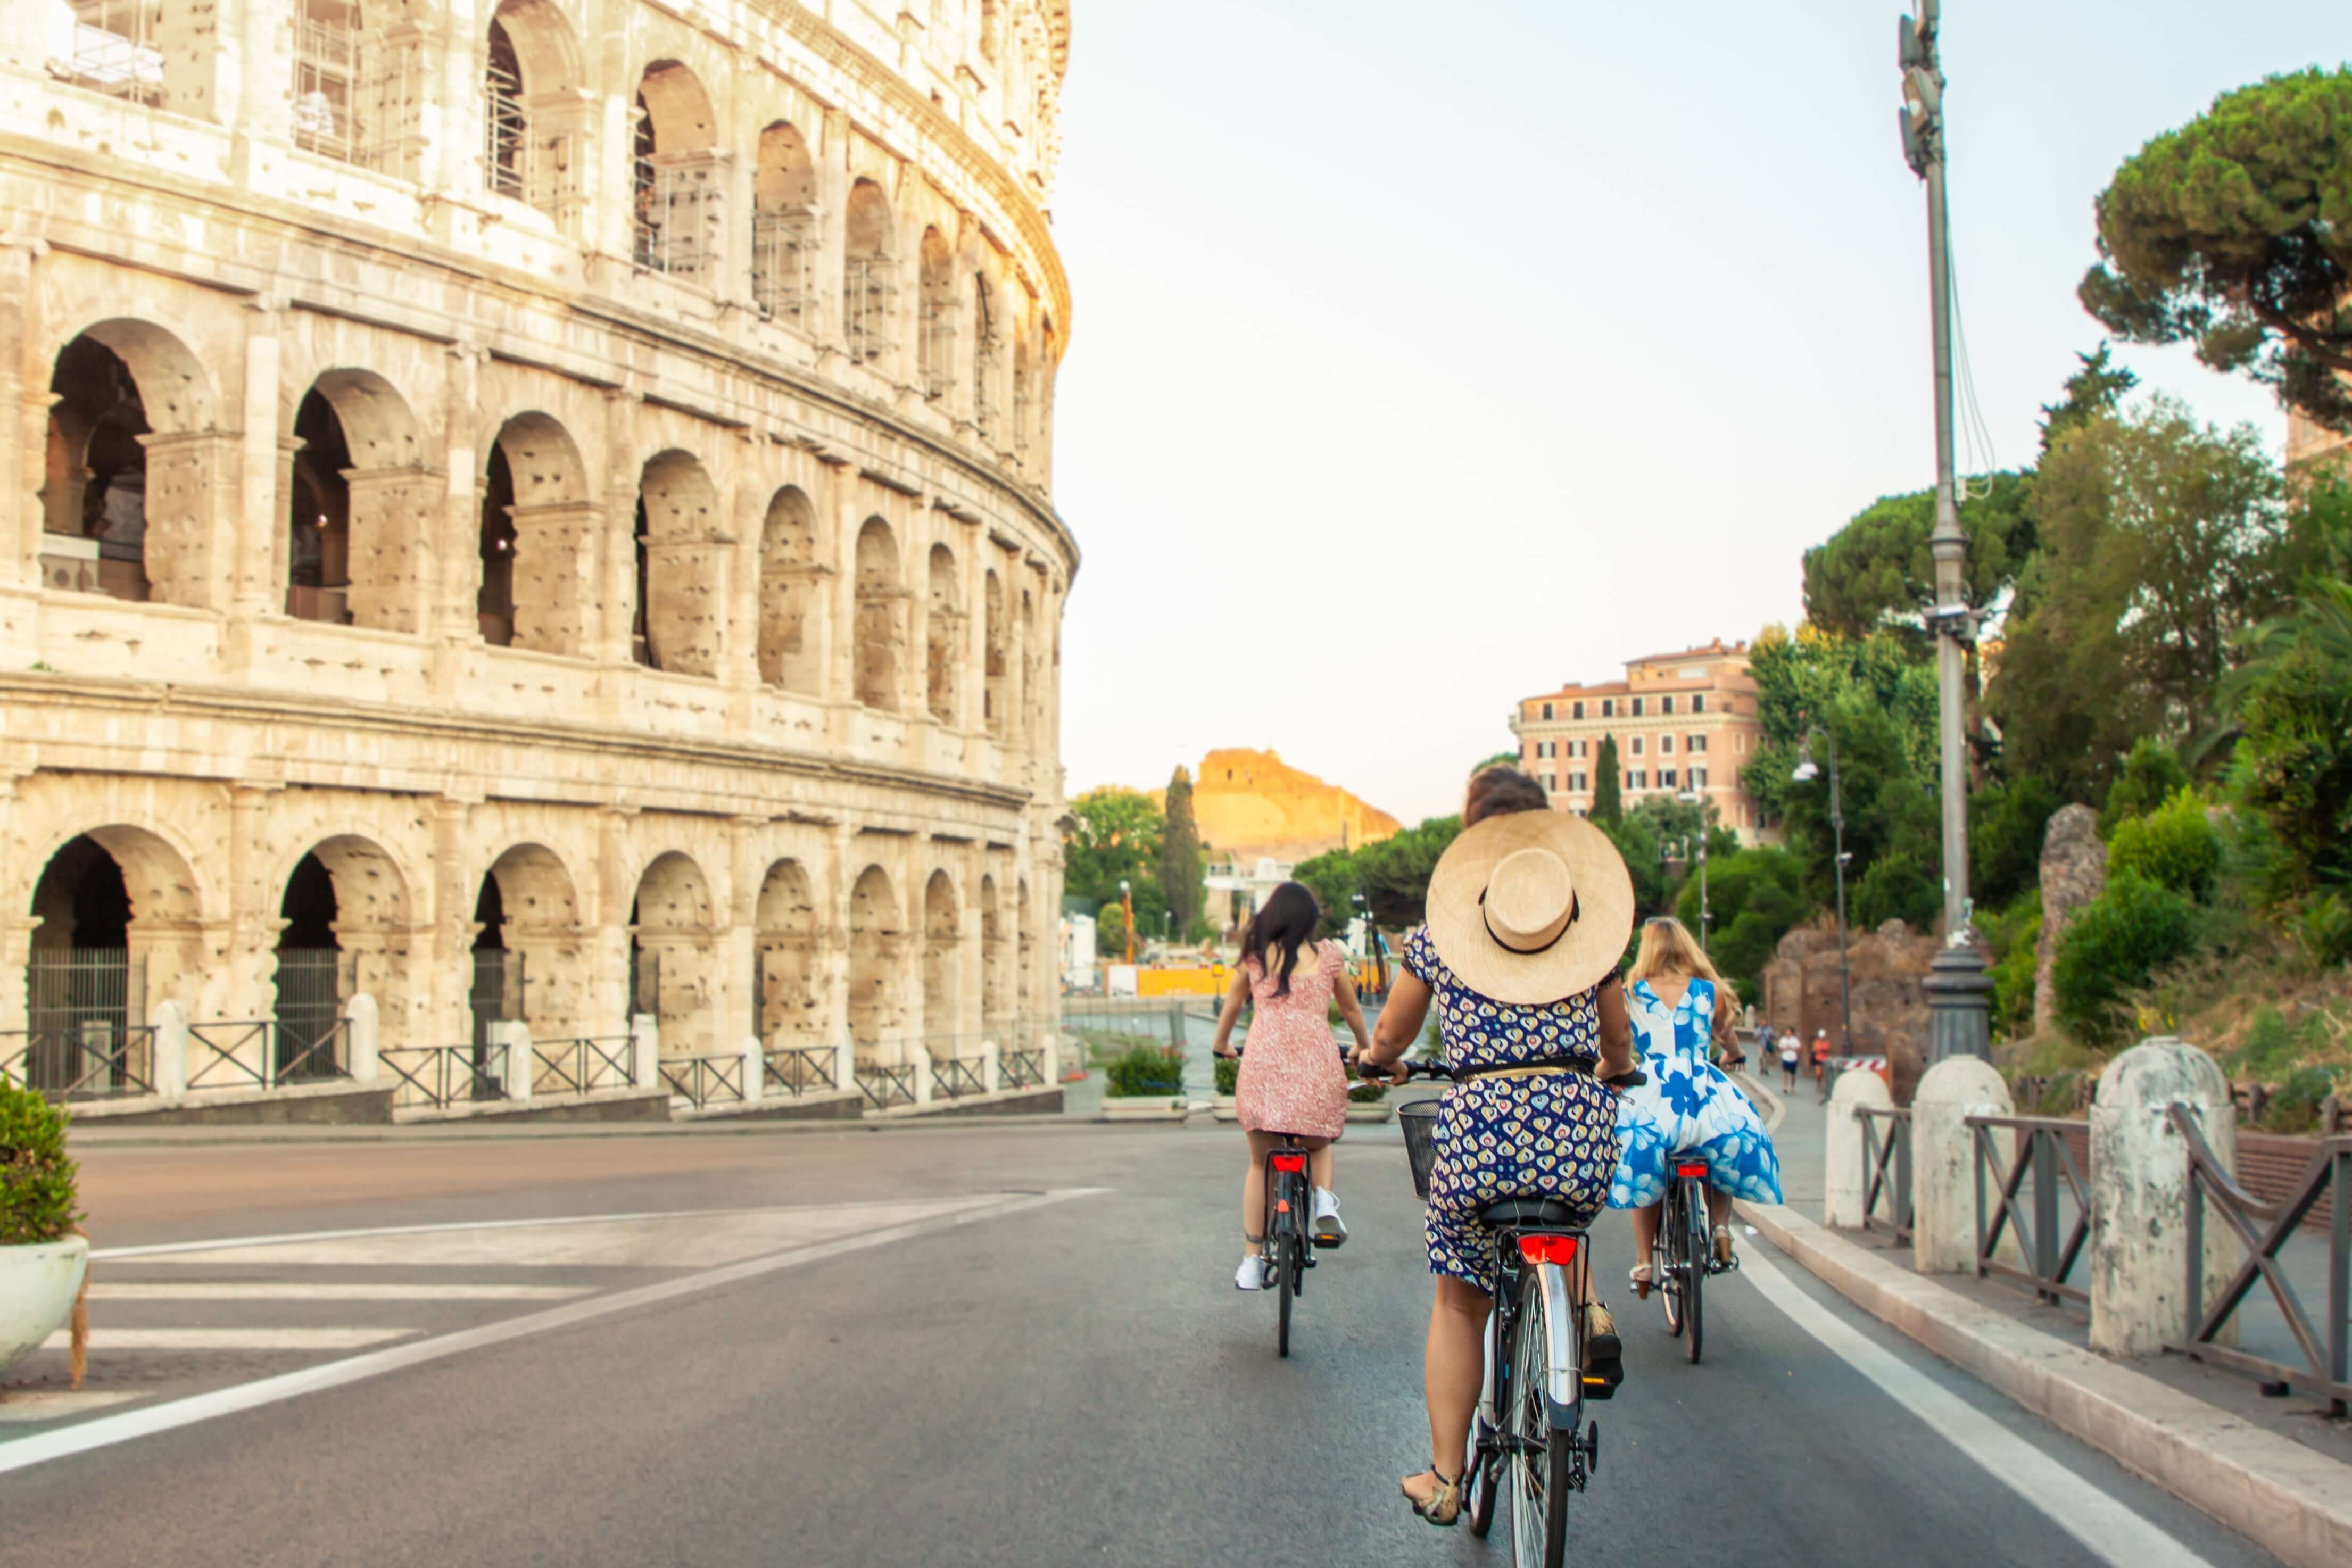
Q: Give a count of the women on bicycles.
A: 3